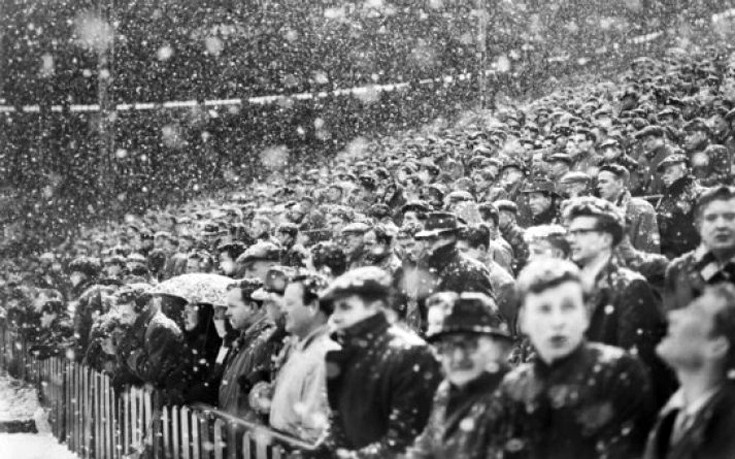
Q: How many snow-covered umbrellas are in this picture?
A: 1